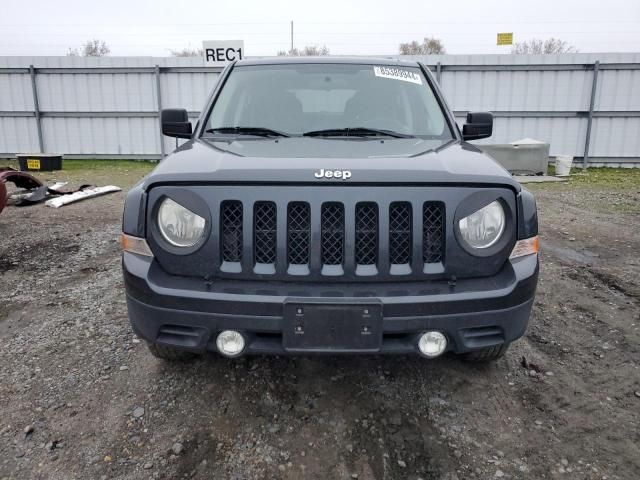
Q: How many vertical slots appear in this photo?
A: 7